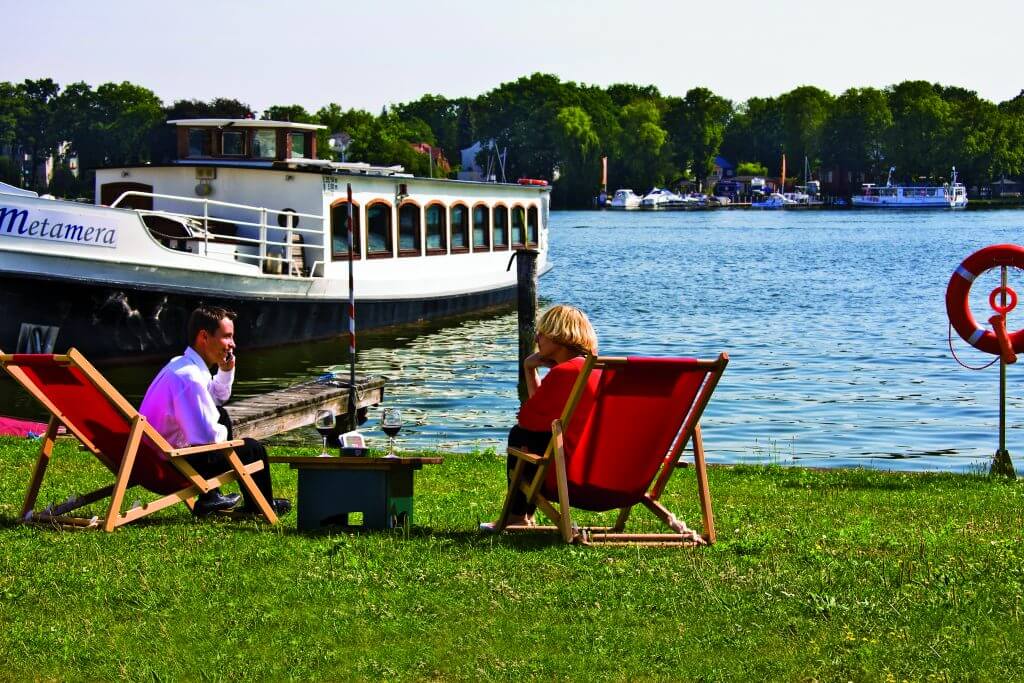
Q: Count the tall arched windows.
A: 9